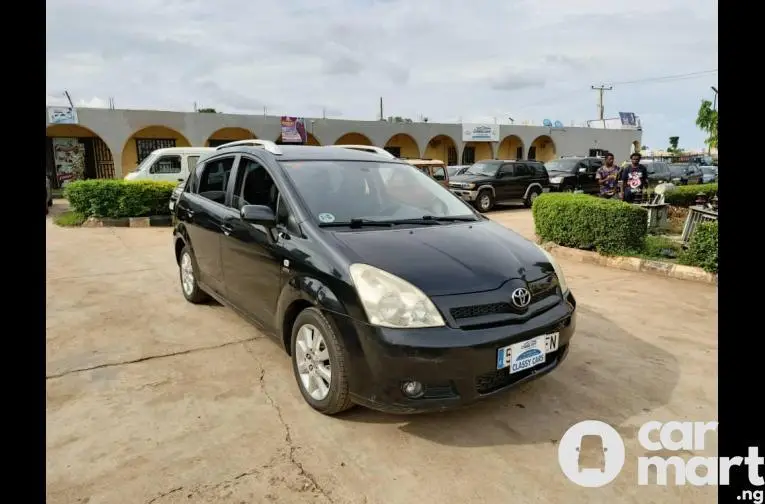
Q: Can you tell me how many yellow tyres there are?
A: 0